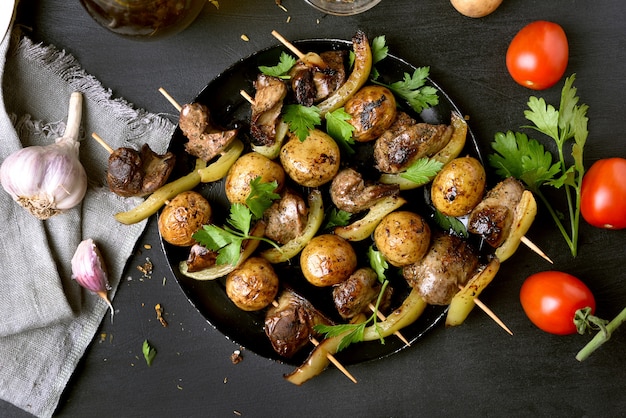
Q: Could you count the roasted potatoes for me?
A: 8